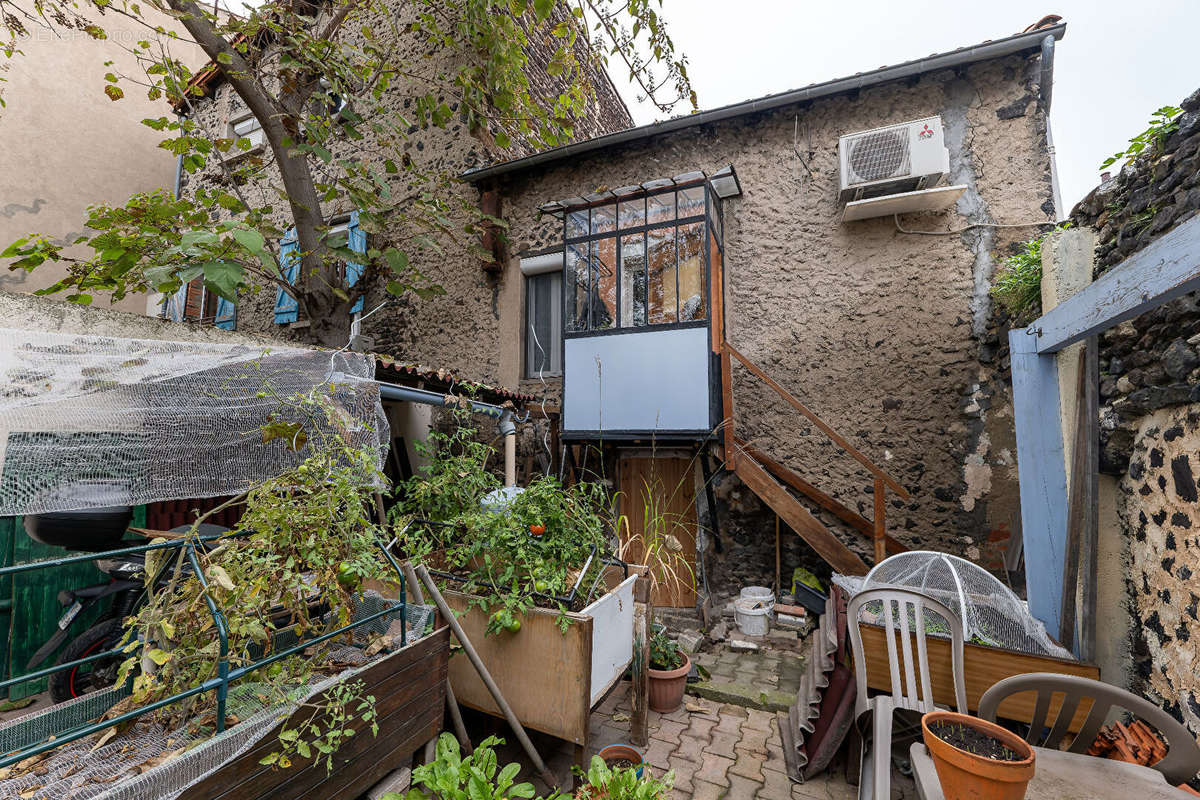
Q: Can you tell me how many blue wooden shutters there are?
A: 4